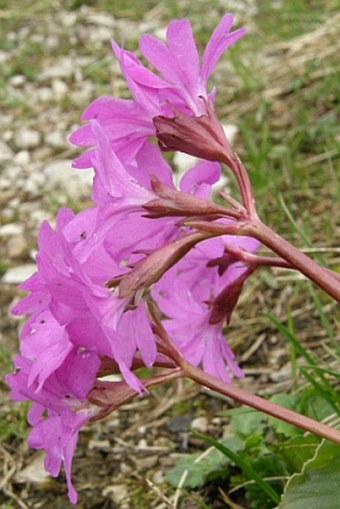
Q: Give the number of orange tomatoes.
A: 0